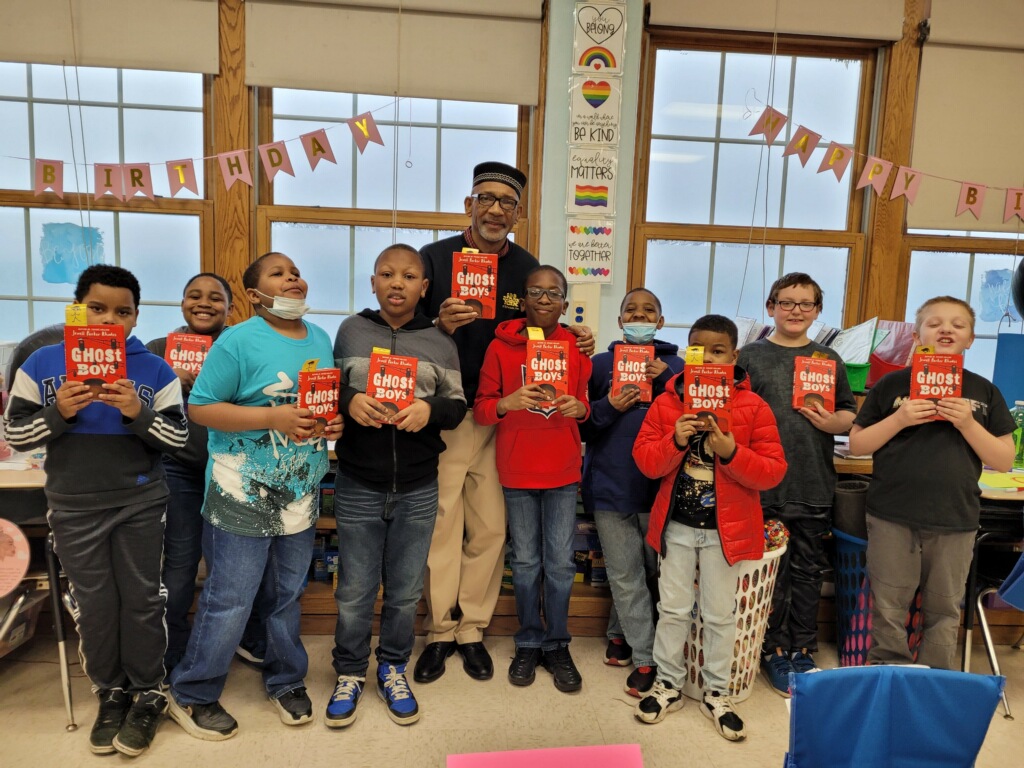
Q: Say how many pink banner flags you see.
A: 15